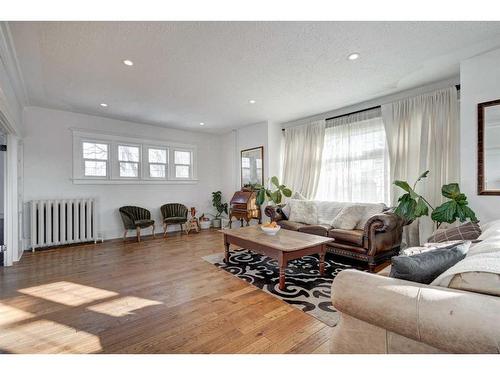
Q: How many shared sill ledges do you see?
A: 1